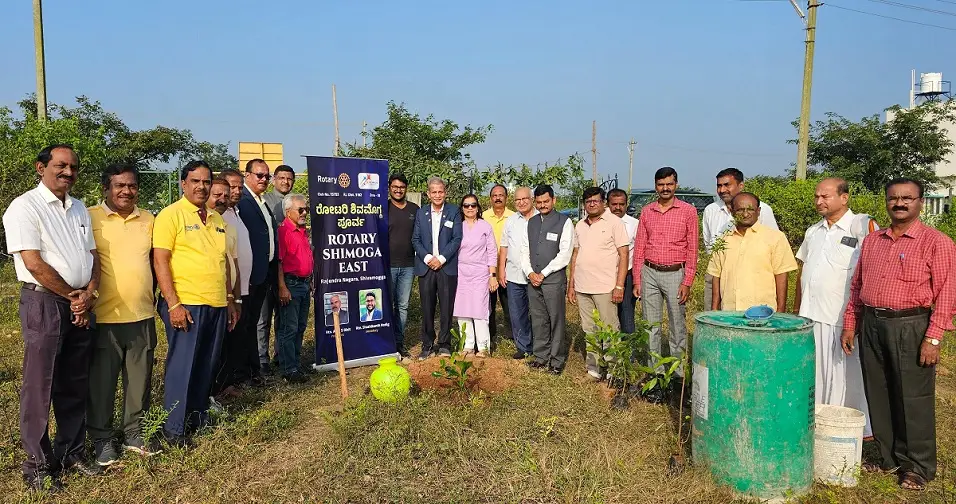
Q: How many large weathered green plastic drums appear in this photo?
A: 1